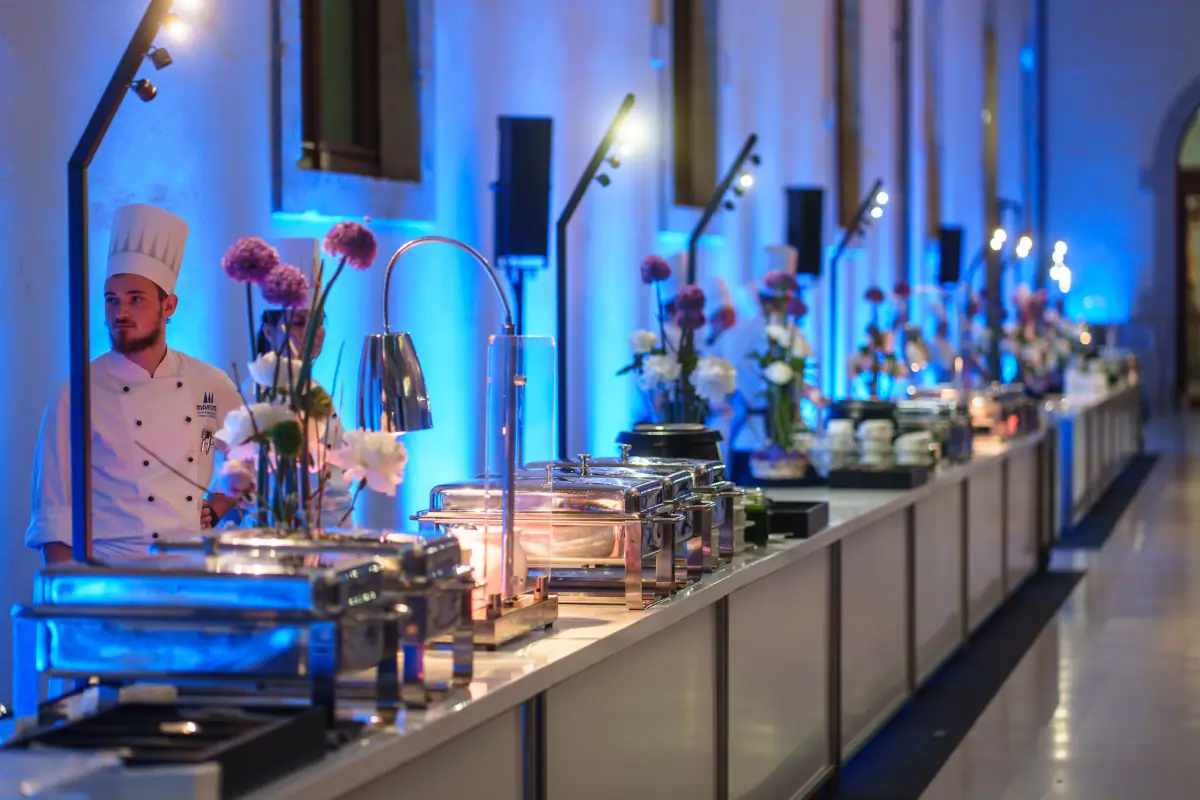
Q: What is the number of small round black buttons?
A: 9